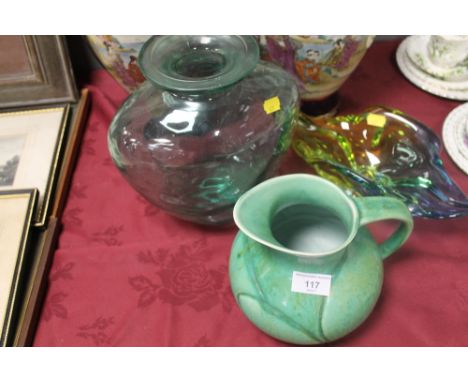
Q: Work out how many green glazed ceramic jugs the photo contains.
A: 1